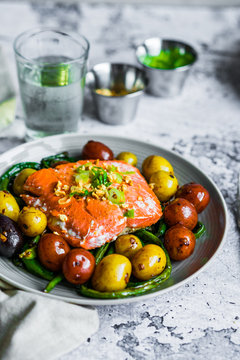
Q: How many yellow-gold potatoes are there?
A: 9